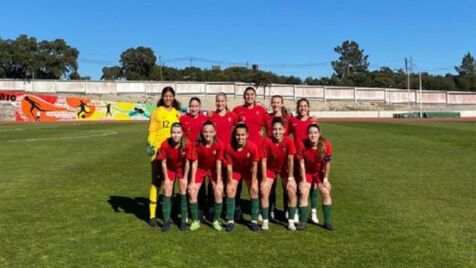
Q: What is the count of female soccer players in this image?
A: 11